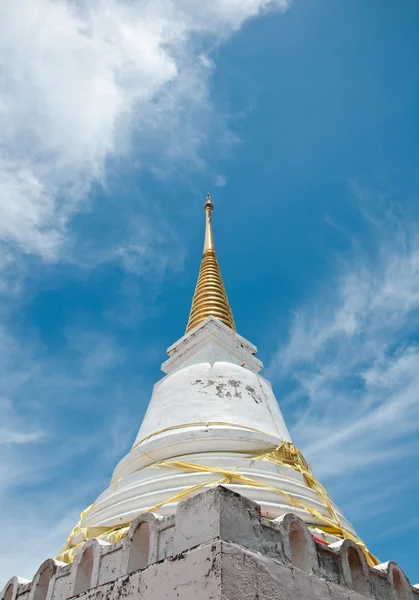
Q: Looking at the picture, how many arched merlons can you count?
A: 7